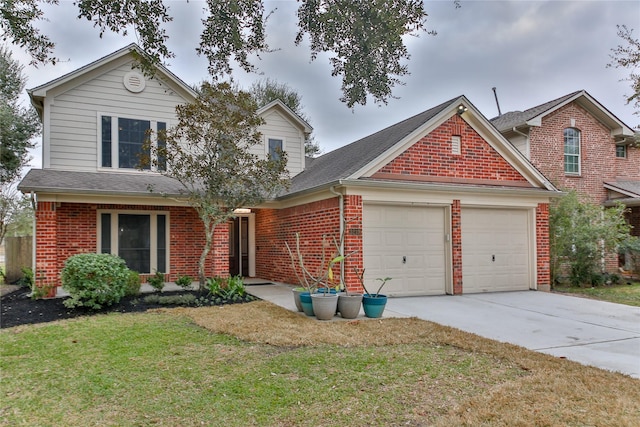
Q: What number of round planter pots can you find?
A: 6